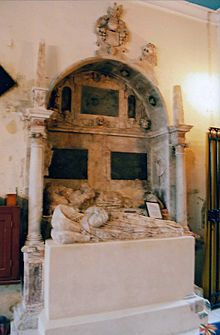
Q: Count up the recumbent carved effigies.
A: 2